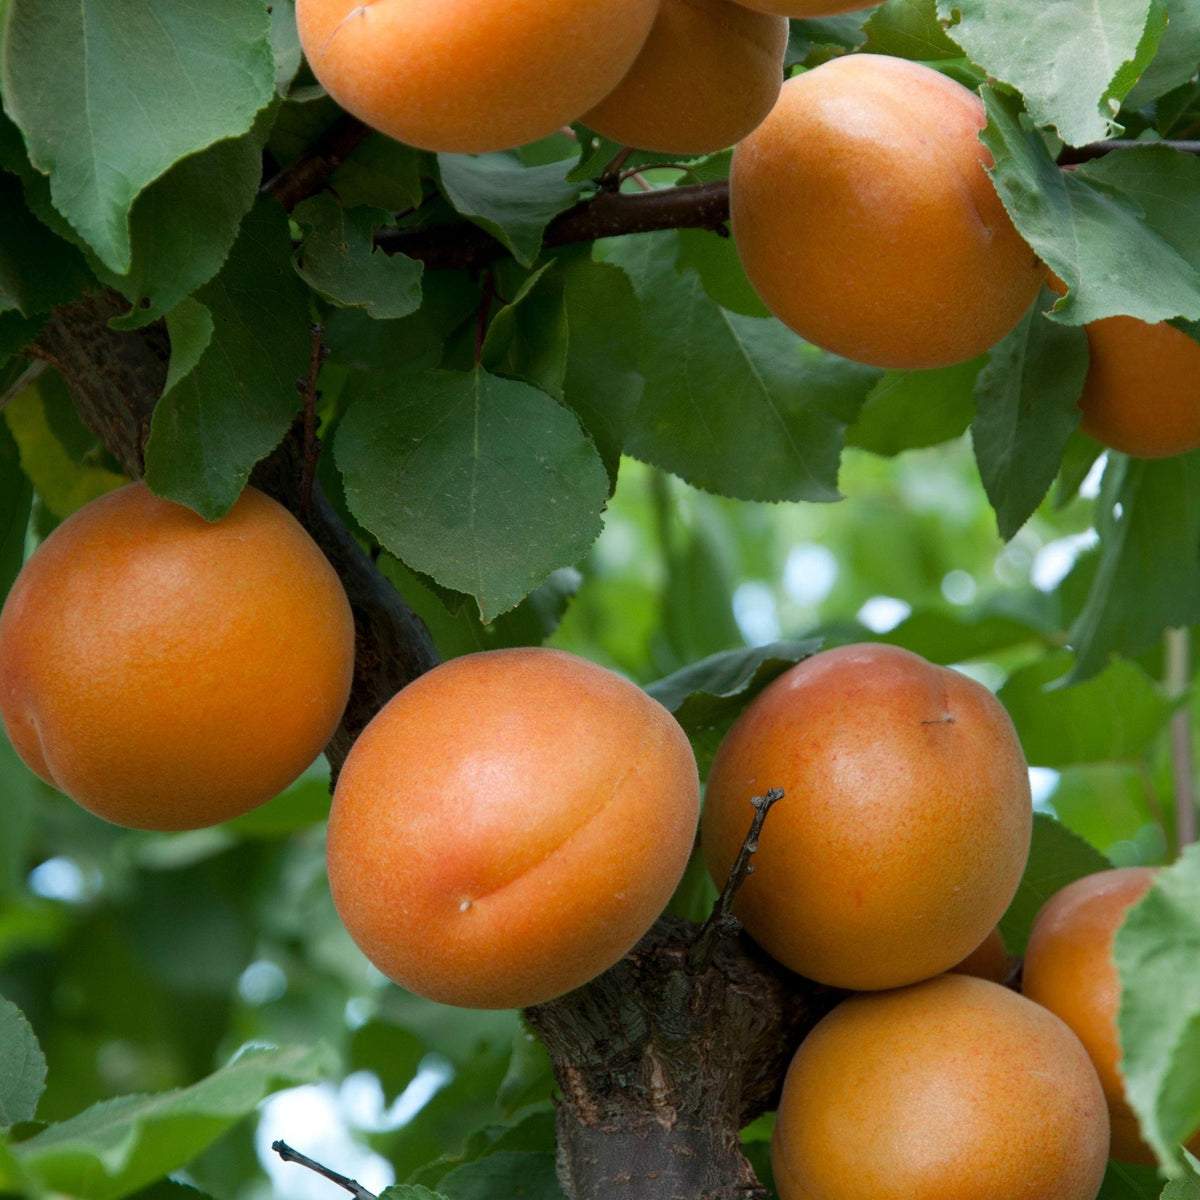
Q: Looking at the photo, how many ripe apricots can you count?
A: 11